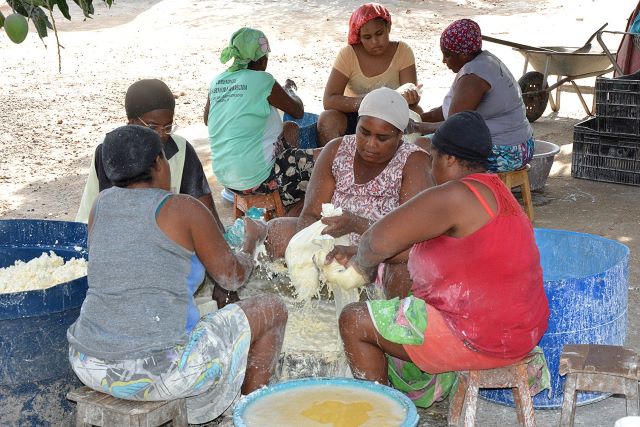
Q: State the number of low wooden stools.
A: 5